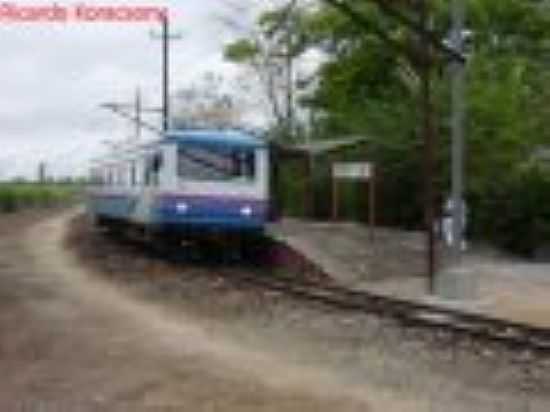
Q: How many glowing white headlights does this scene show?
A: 2